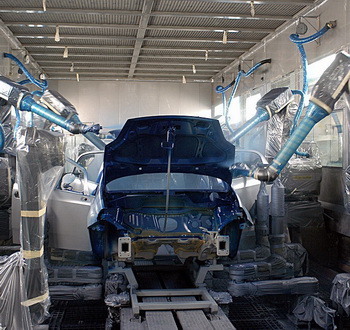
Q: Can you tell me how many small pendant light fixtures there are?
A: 10